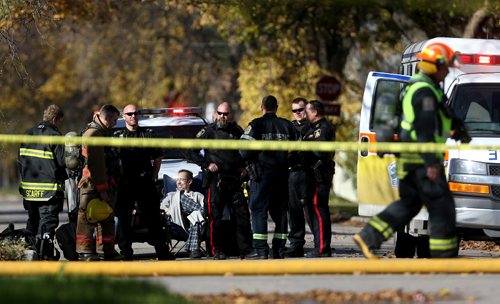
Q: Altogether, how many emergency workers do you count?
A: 8